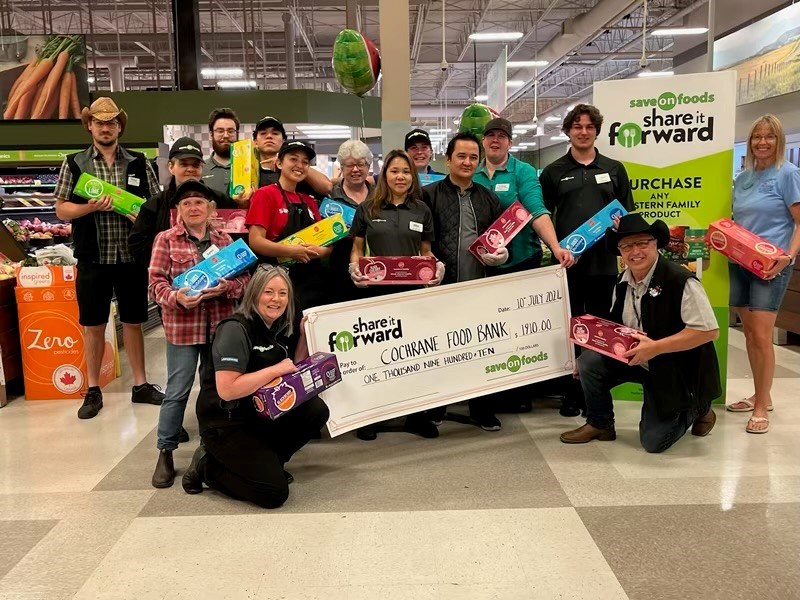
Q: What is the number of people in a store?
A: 15